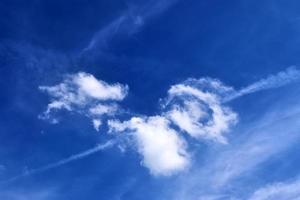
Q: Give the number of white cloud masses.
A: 3